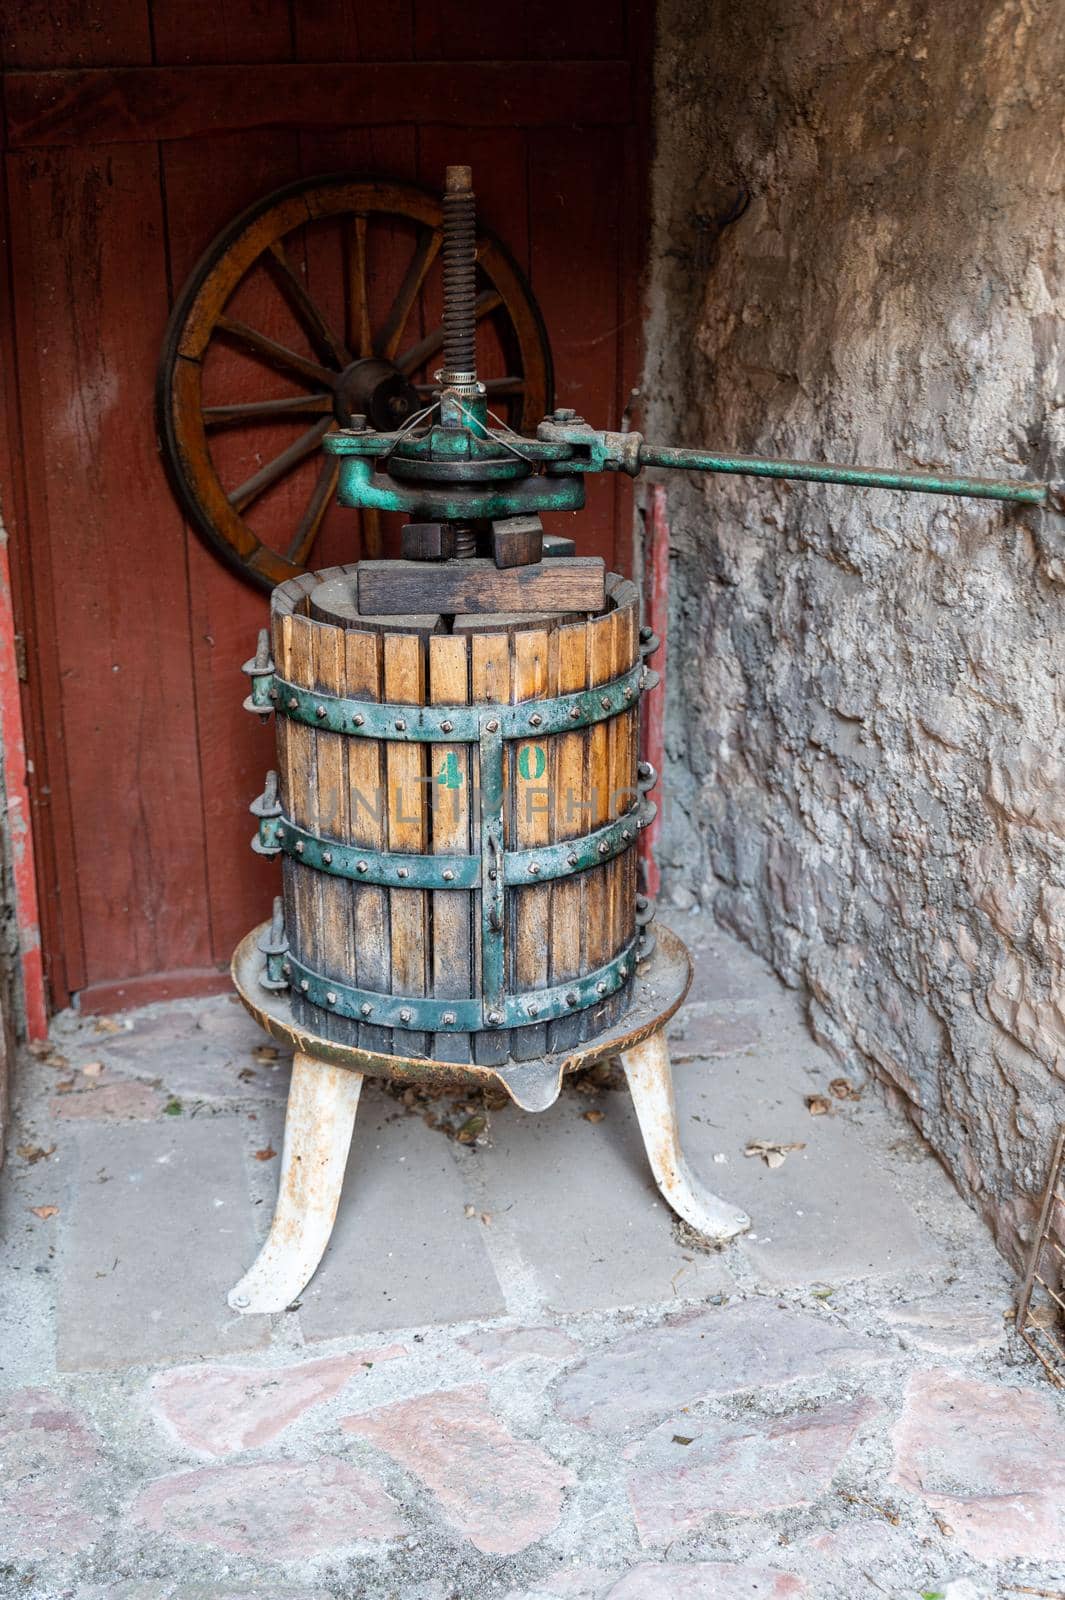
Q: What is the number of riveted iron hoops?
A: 3